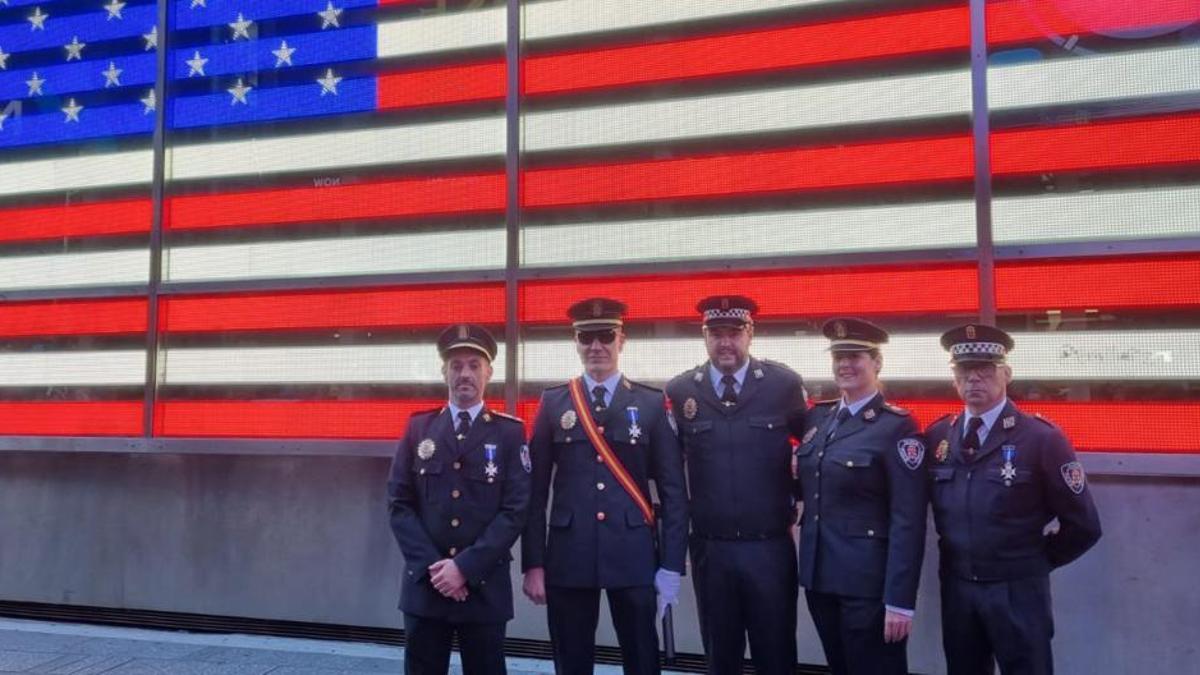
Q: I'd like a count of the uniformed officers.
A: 5